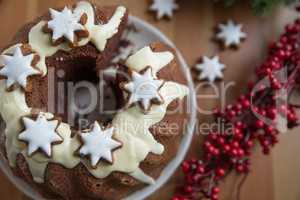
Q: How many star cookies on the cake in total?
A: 5